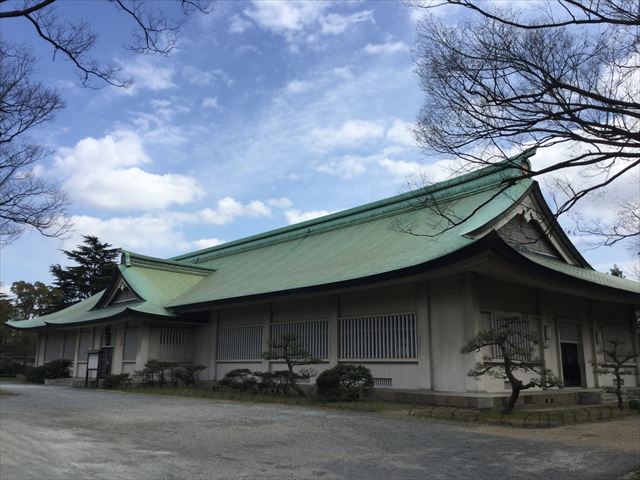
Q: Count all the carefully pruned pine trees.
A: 3